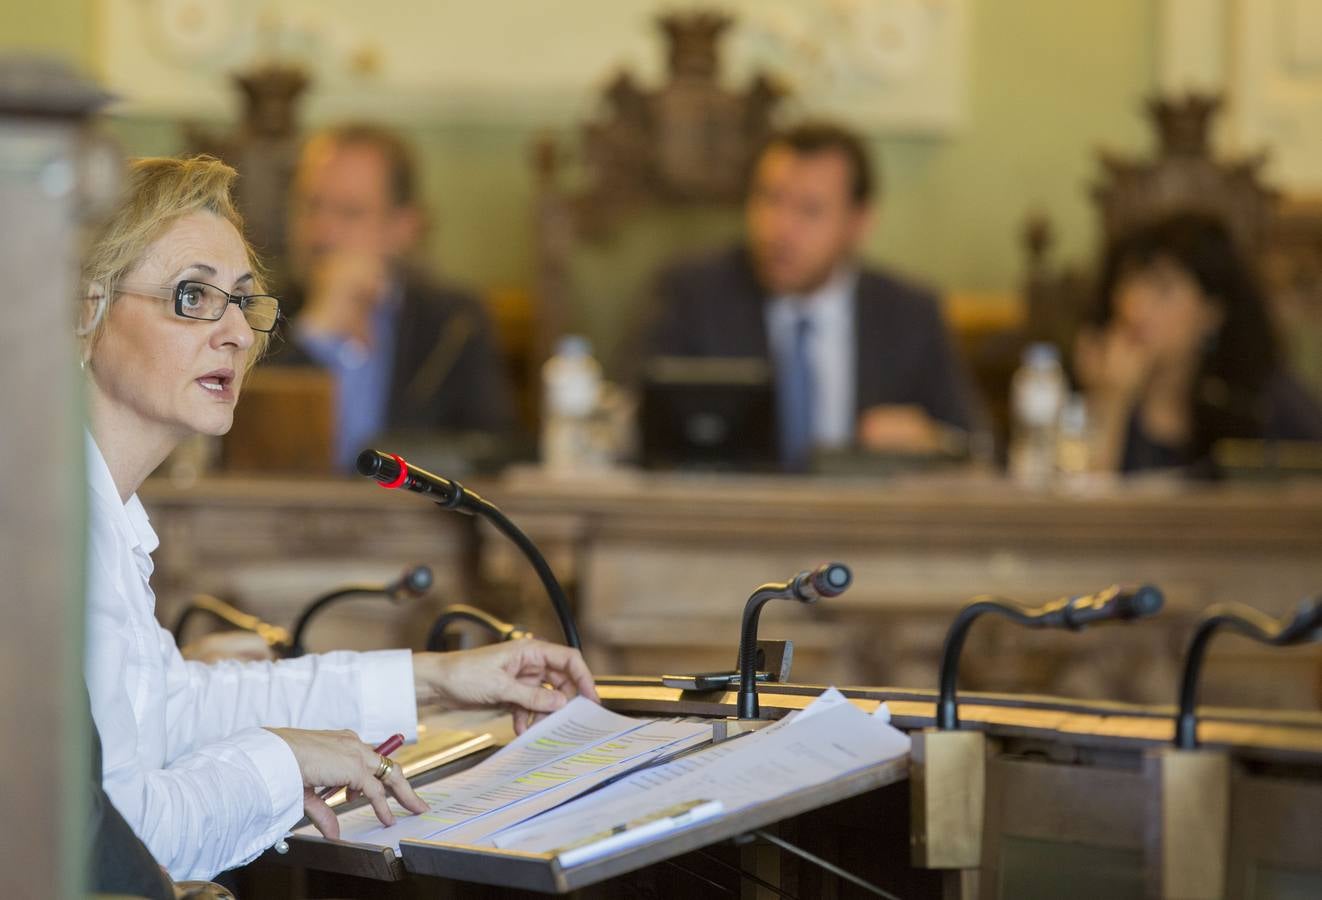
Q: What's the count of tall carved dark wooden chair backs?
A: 3